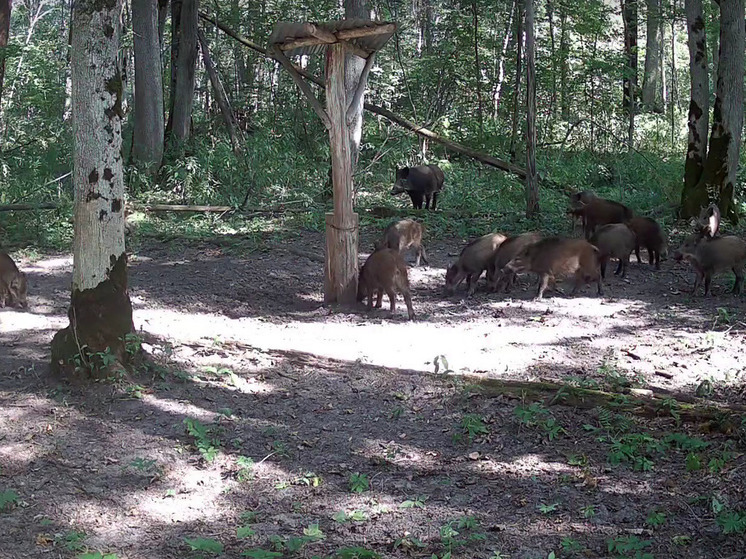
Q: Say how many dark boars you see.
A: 1